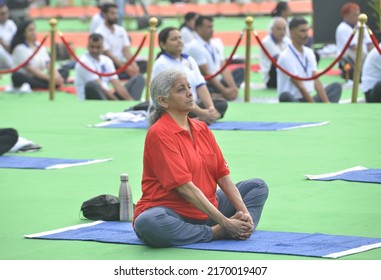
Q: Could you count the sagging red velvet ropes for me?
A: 5